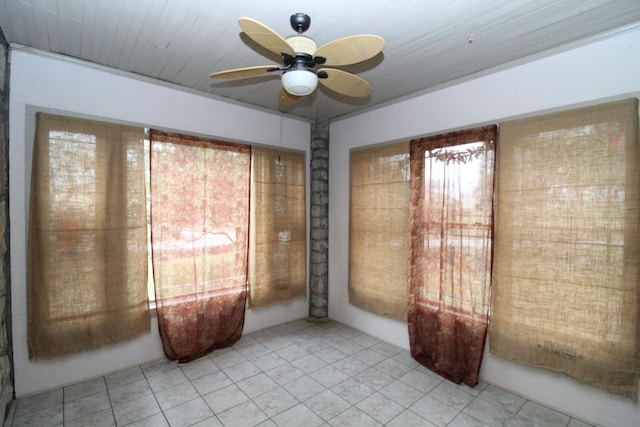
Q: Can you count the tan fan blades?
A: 5